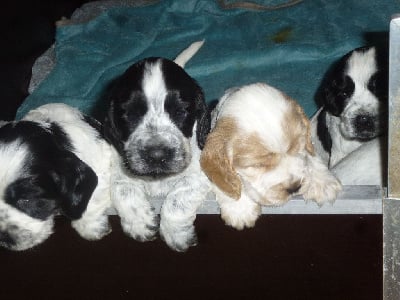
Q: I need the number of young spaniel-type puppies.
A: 4